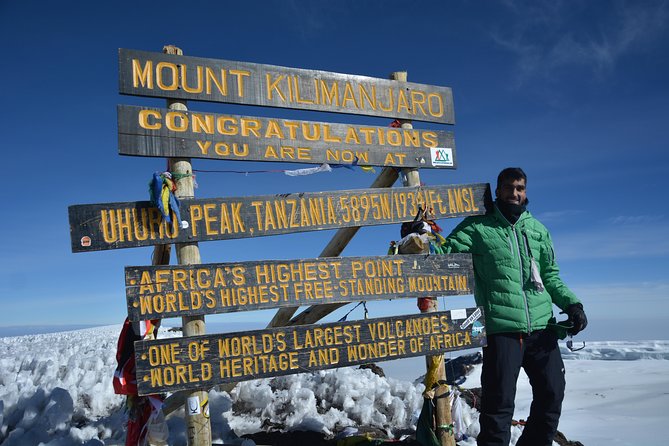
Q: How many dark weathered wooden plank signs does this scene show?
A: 5